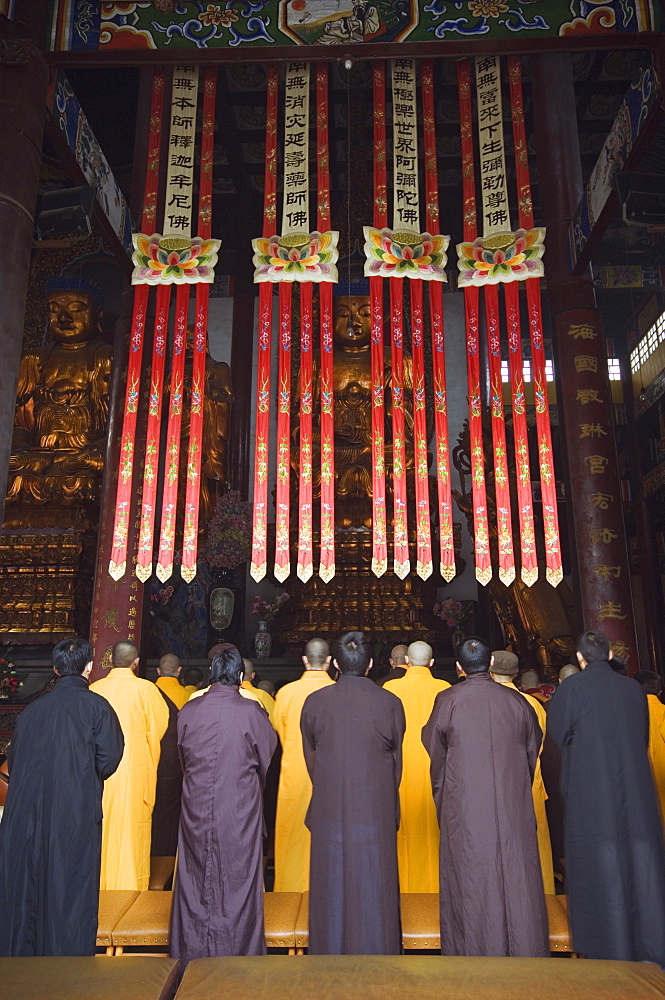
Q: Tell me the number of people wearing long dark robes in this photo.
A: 5